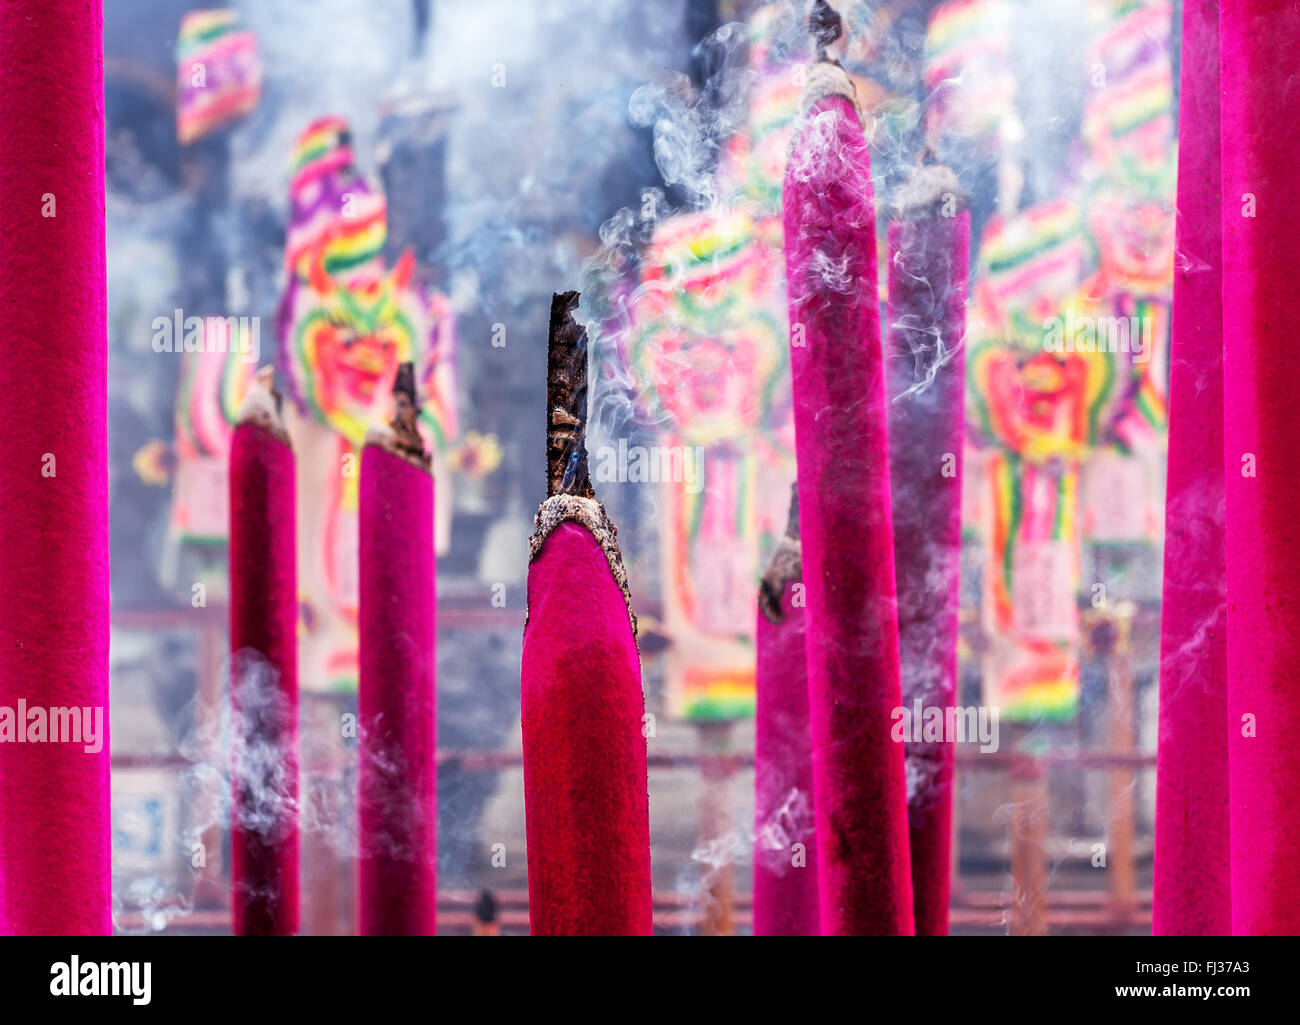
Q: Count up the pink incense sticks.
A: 9